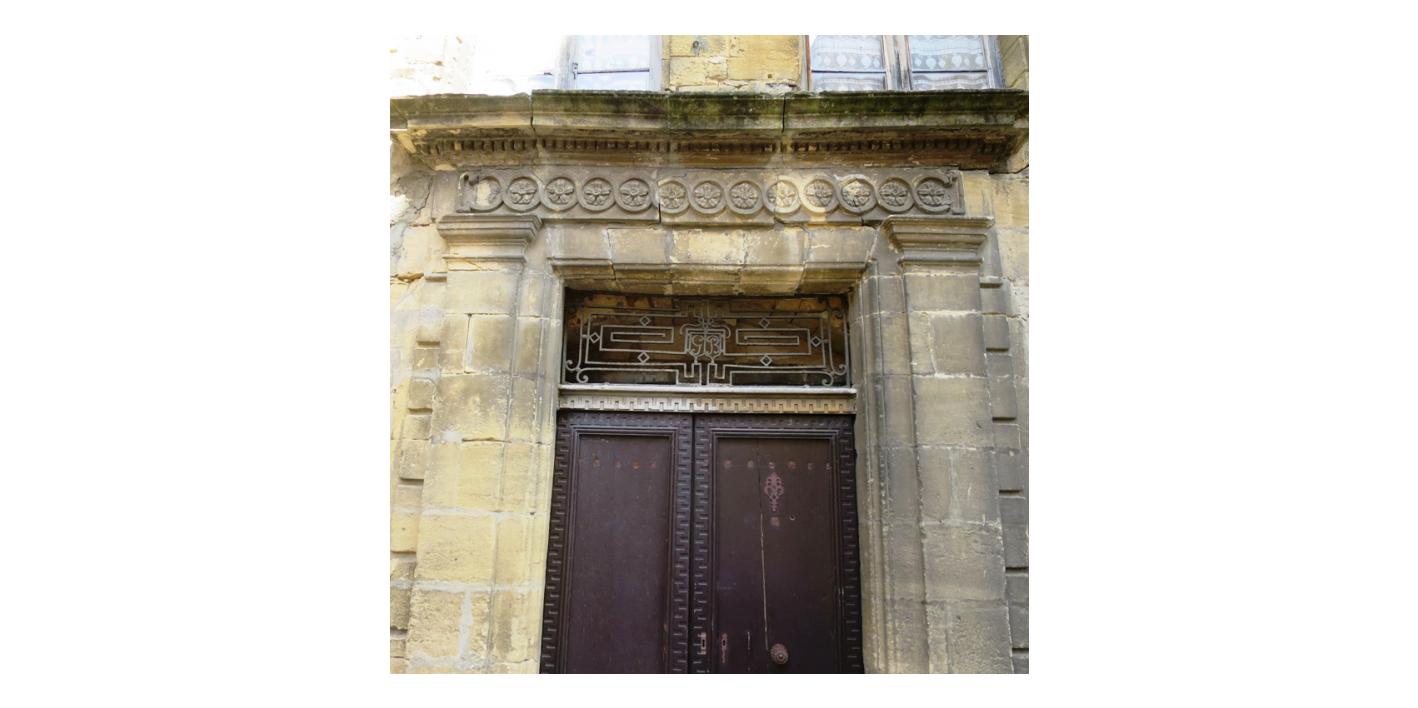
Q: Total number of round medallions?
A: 13